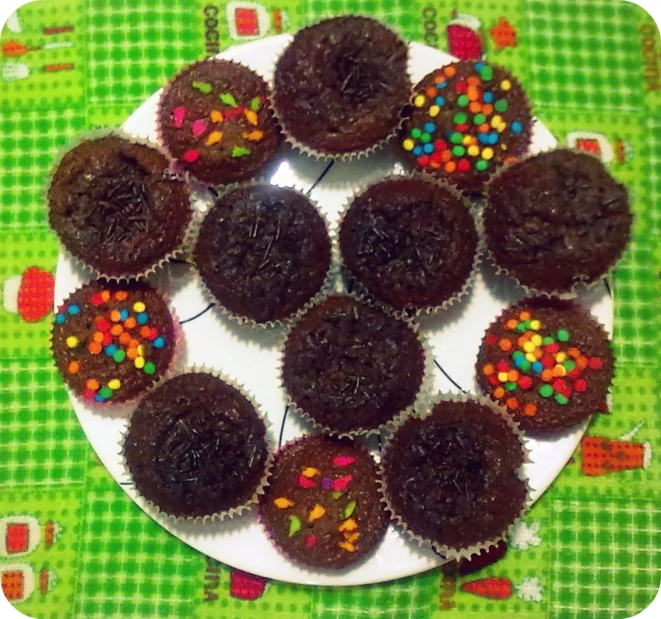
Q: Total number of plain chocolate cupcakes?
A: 8